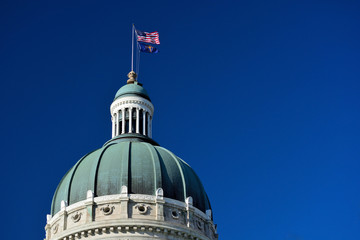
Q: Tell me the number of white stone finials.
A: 7